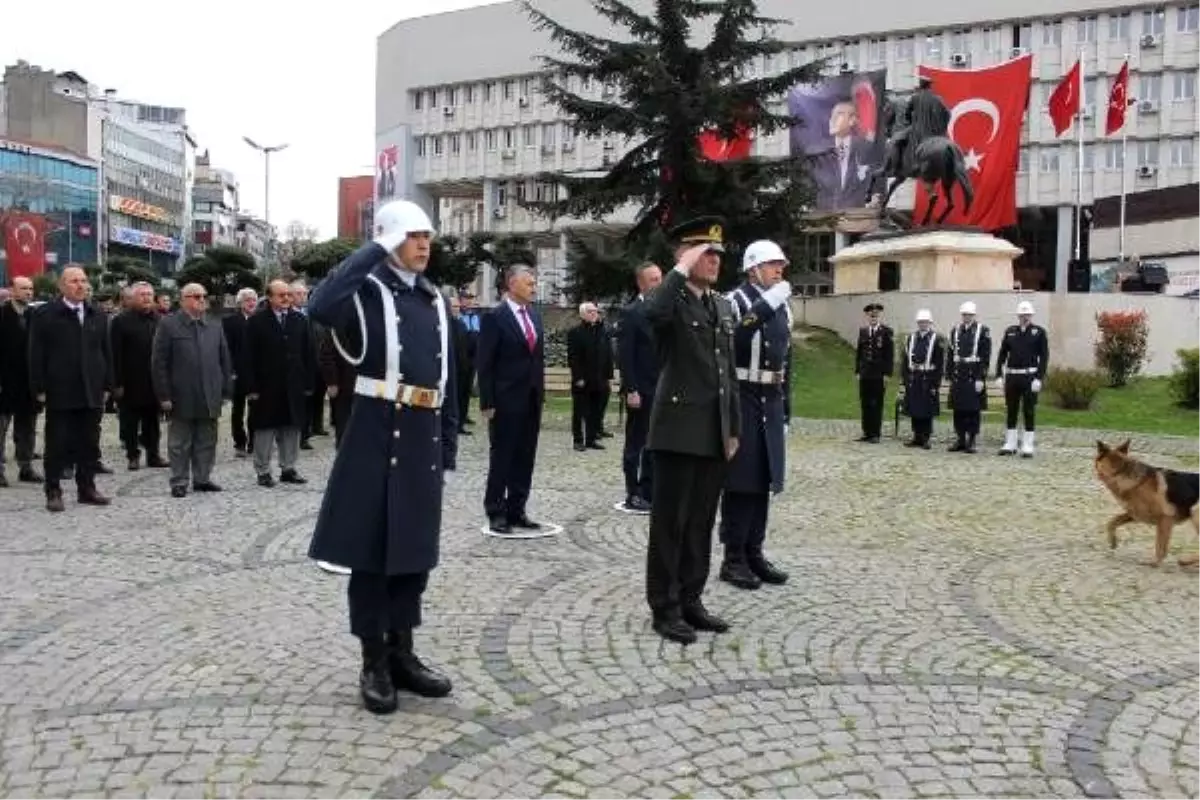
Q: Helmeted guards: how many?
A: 5